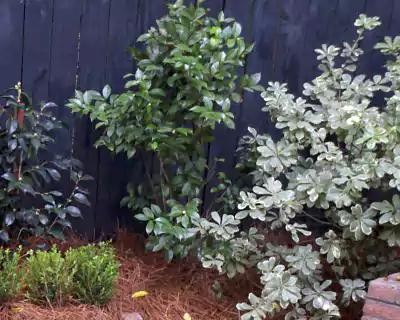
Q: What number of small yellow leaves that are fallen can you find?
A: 3